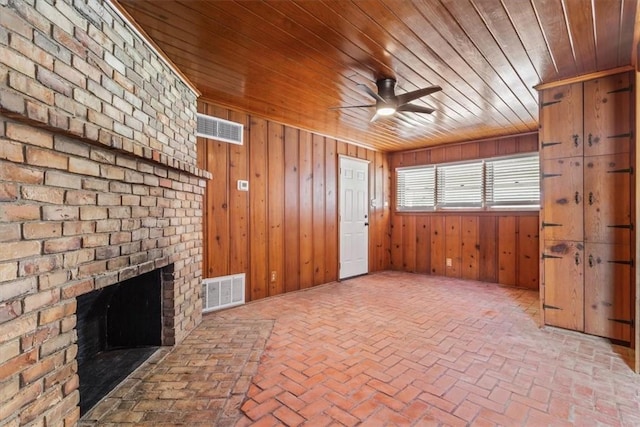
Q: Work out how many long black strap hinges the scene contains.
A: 12